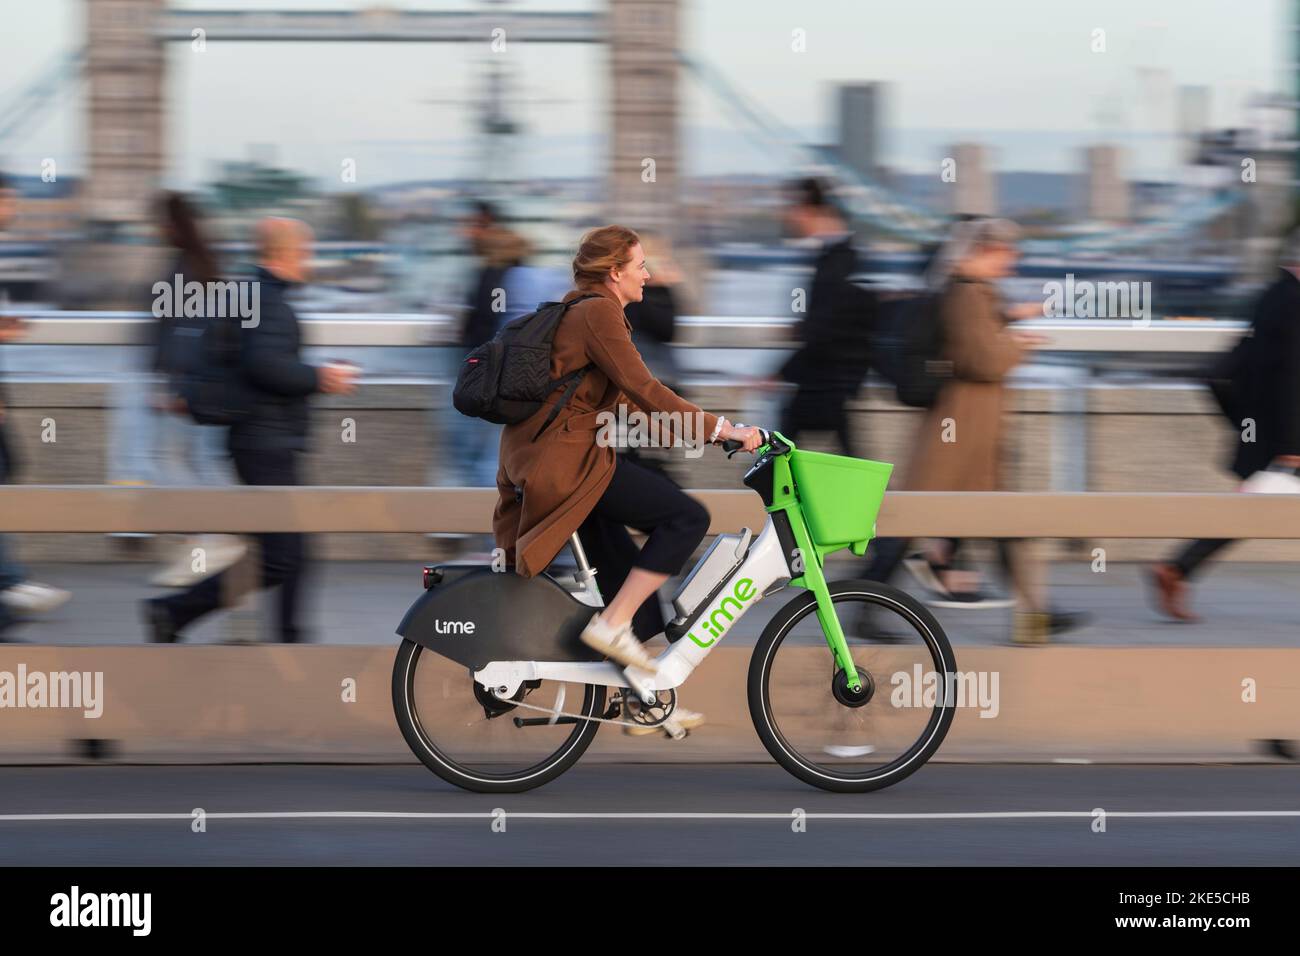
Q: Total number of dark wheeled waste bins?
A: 0